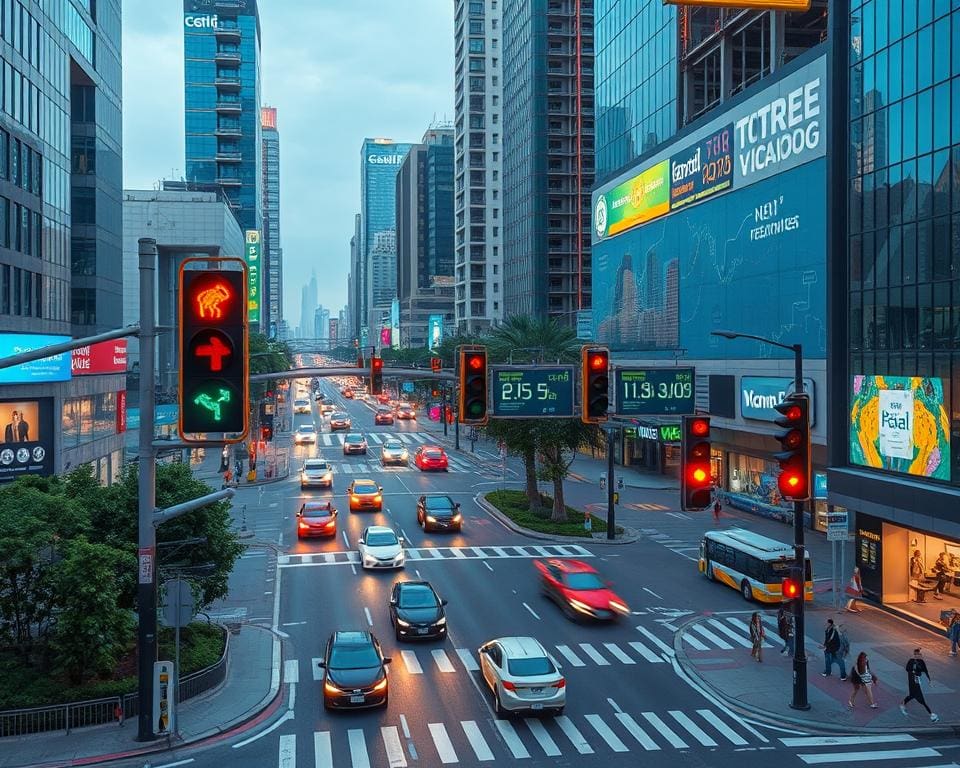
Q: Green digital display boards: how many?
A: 2